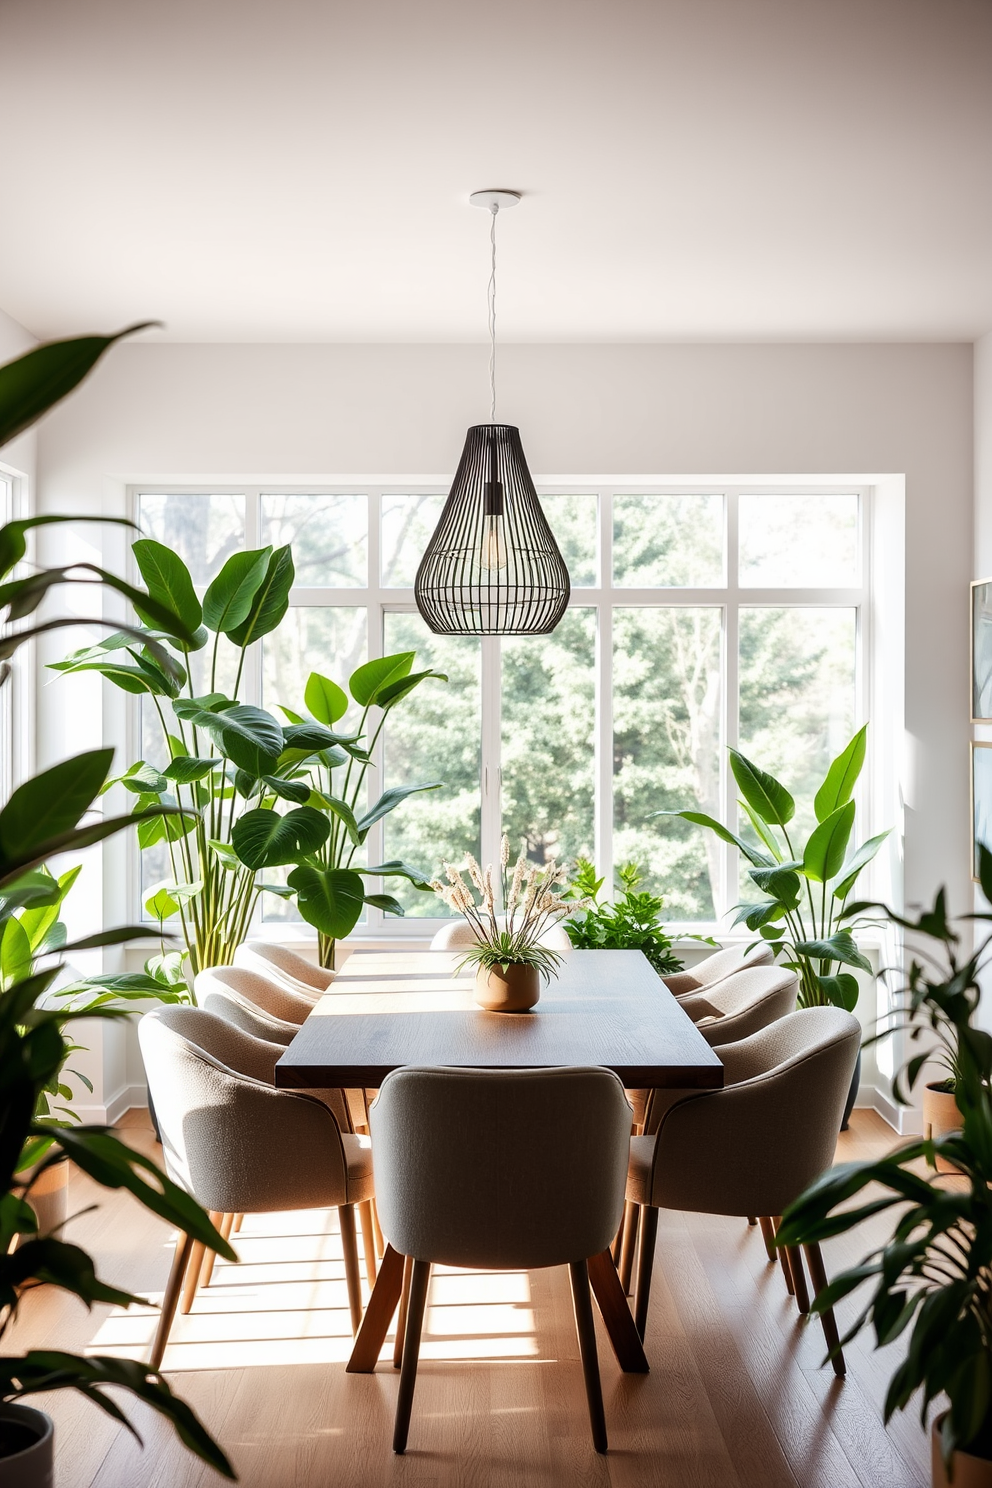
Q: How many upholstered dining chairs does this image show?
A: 8